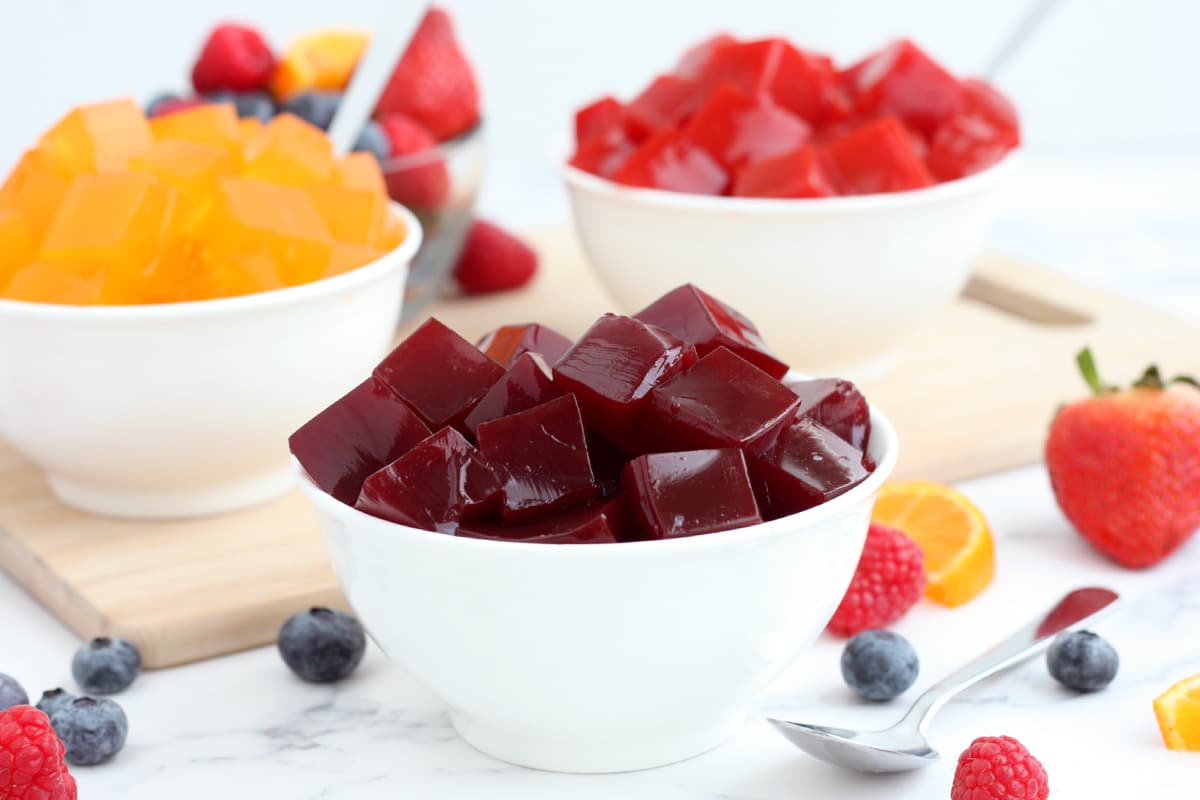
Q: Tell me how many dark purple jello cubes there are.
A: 13